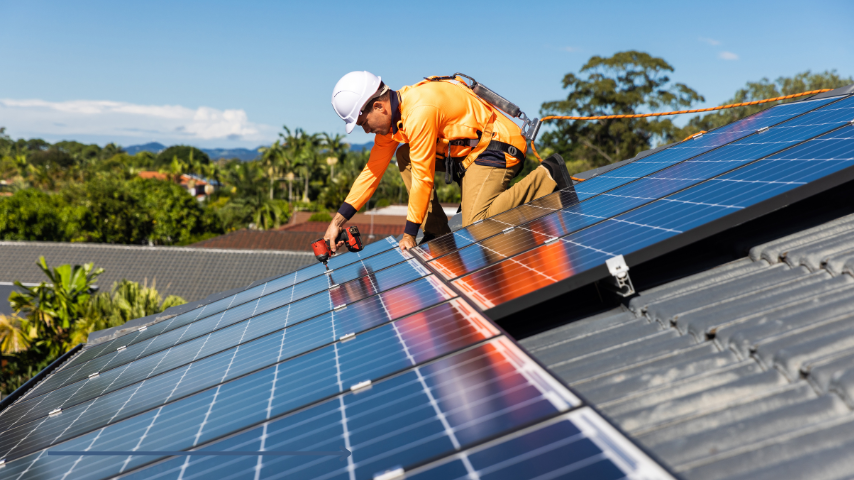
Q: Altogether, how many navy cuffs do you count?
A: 2